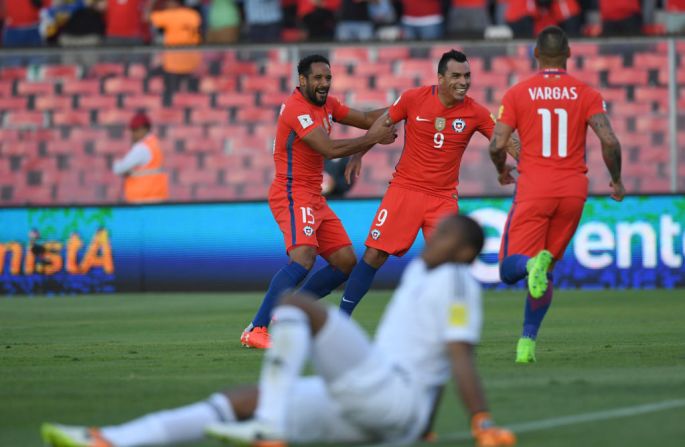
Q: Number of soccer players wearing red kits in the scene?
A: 3